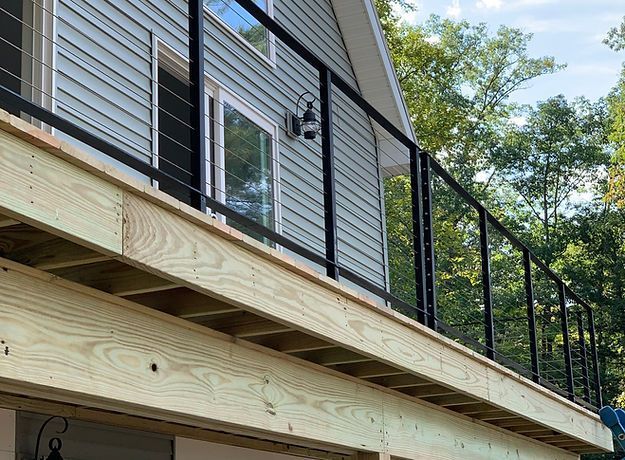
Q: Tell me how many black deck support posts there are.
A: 9